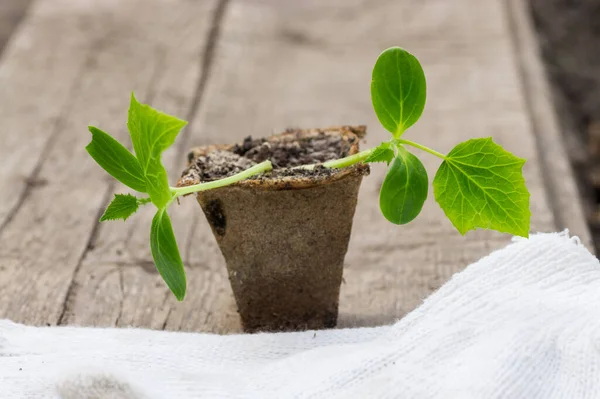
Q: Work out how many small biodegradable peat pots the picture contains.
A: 1